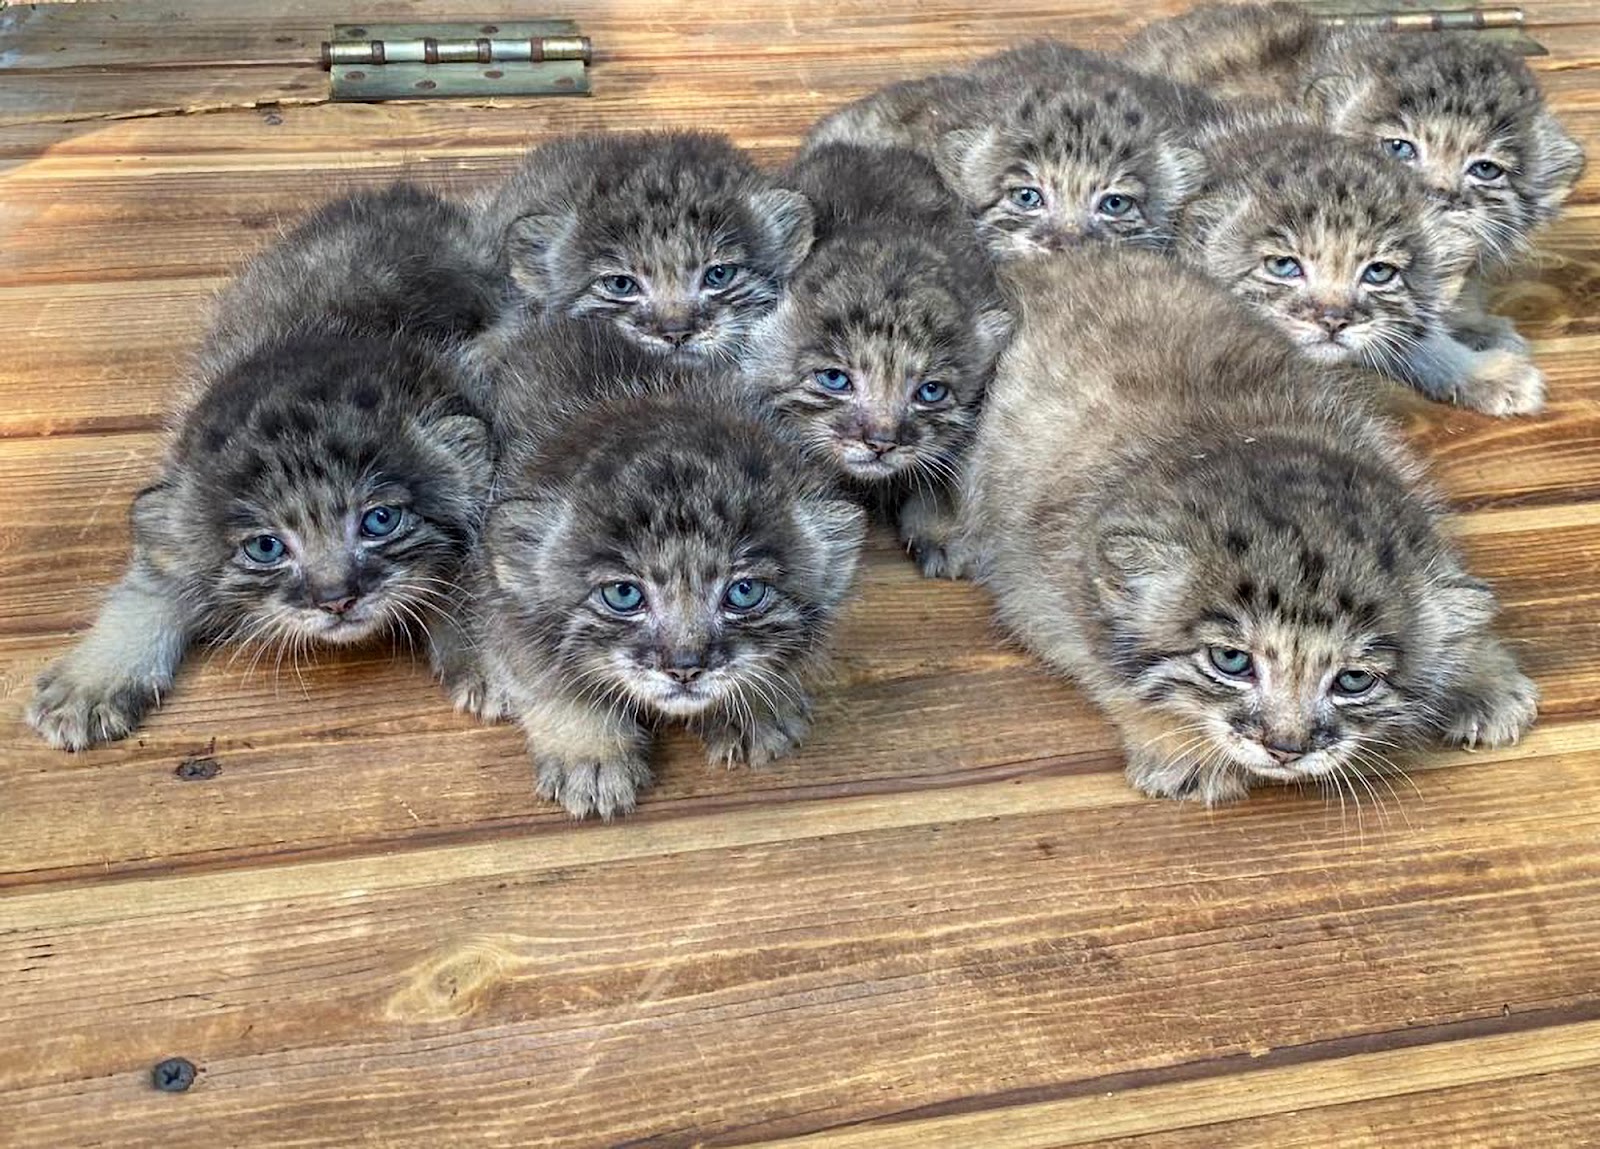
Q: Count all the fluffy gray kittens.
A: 8